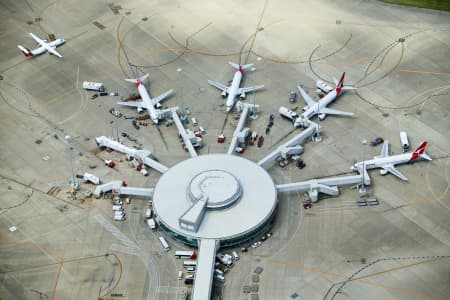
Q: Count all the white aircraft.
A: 5